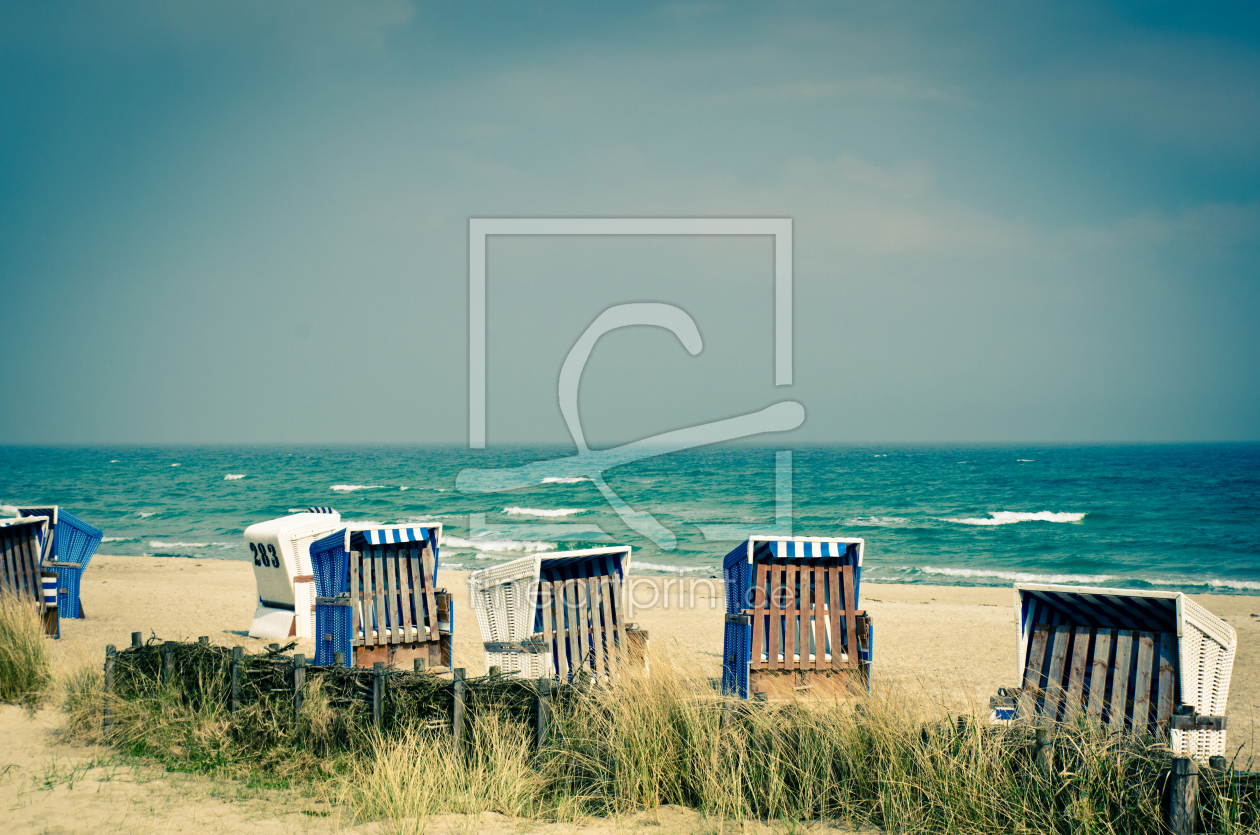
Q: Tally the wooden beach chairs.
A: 7